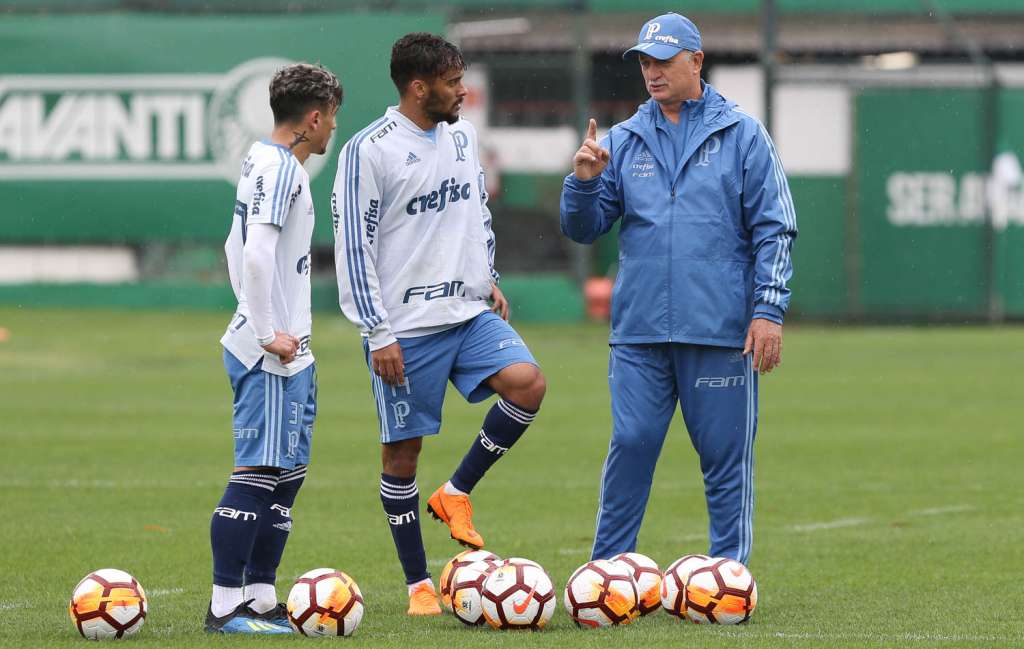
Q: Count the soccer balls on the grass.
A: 9